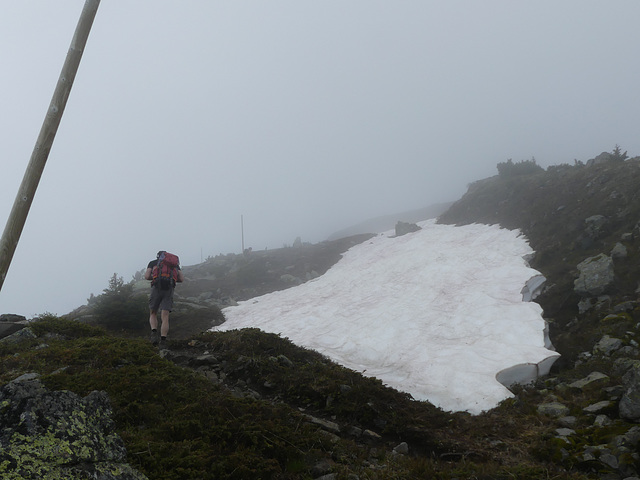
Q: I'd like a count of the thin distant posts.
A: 2